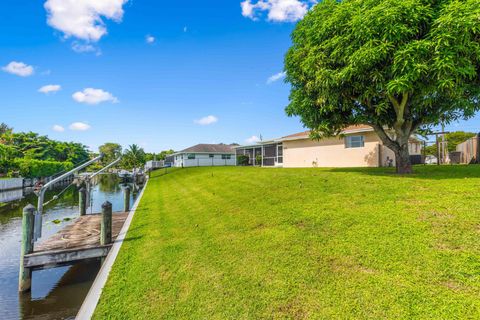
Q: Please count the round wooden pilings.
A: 4